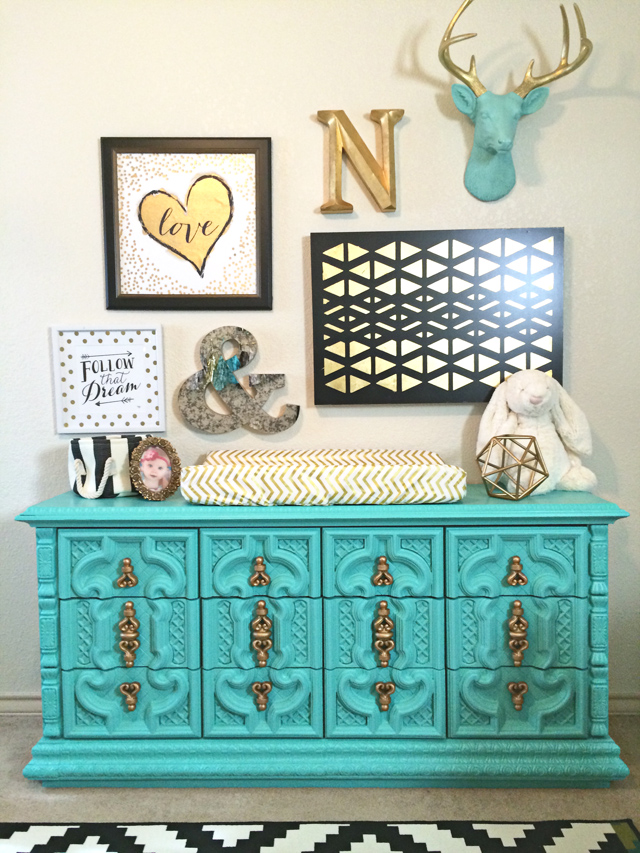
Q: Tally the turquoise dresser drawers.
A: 12